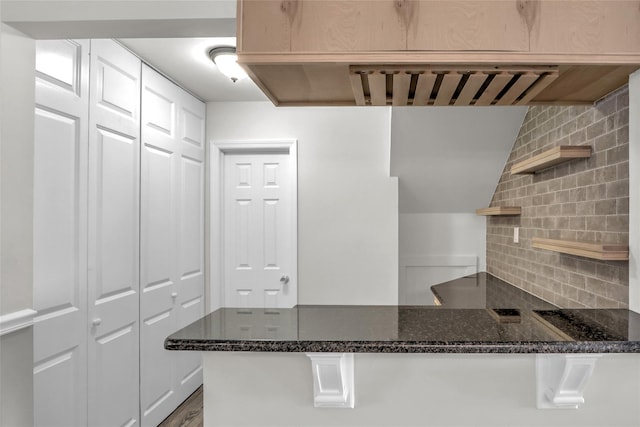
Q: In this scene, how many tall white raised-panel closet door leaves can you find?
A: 4